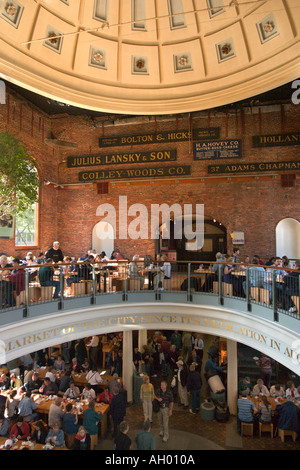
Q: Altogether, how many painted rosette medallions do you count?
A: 7